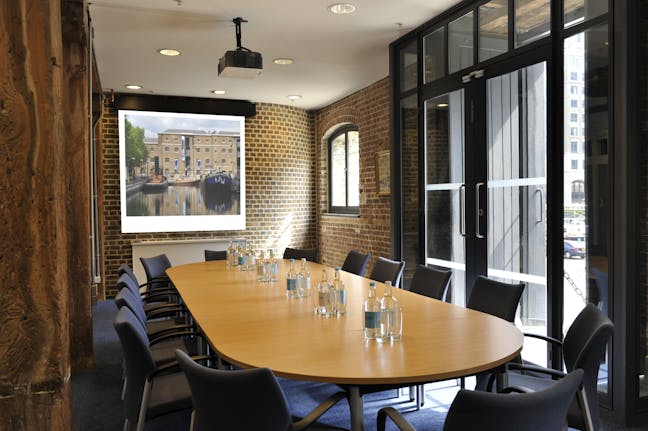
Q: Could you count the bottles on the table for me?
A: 12